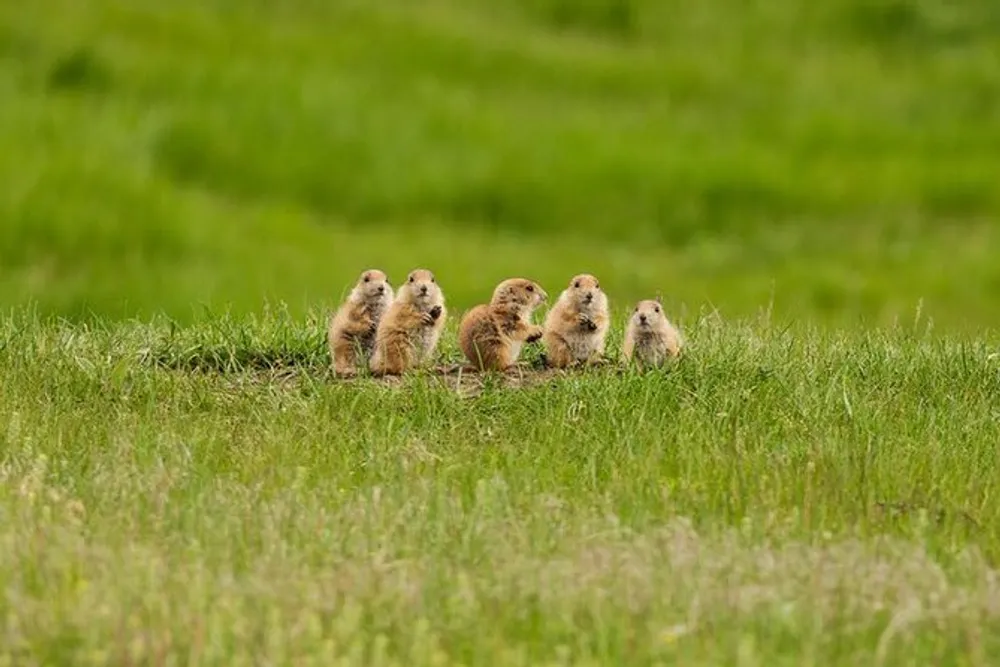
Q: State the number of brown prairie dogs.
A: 5